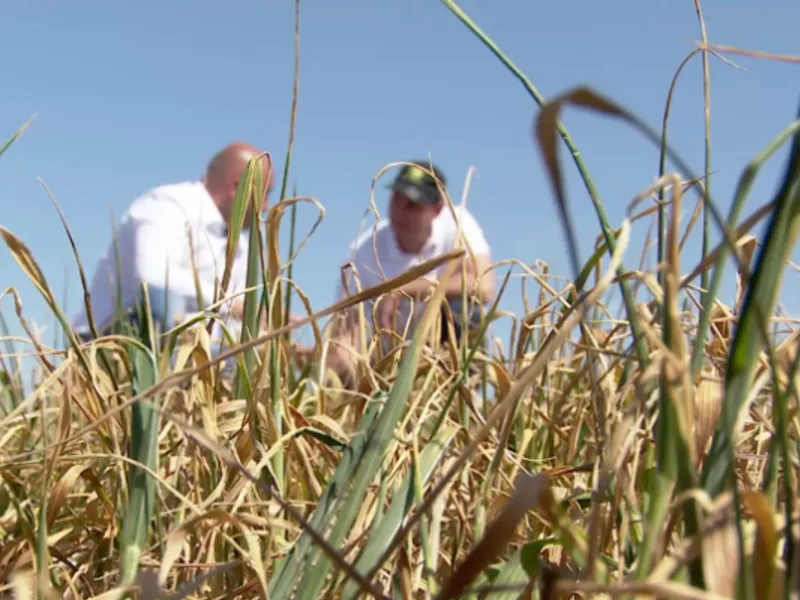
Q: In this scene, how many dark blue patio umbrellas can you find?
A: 0